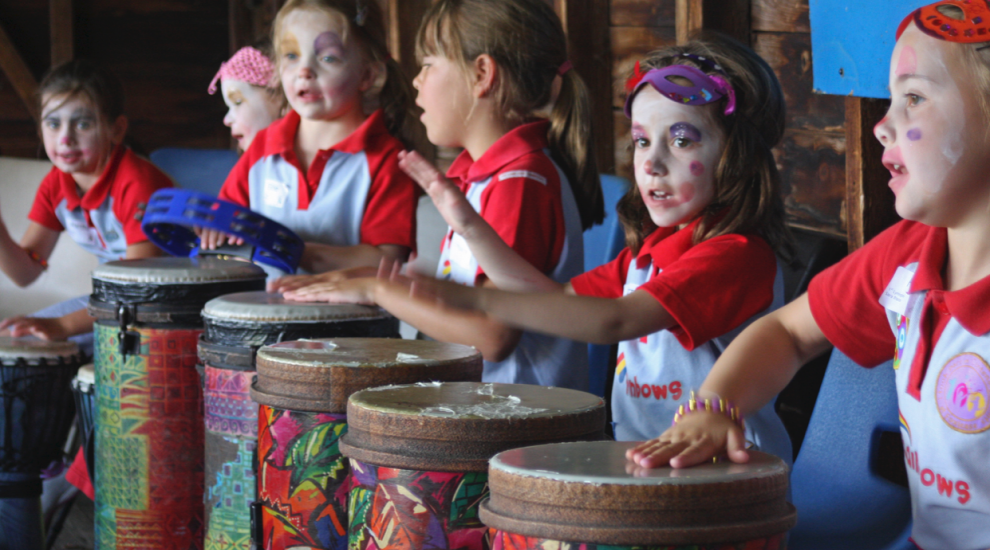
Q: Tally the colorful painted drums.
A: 5